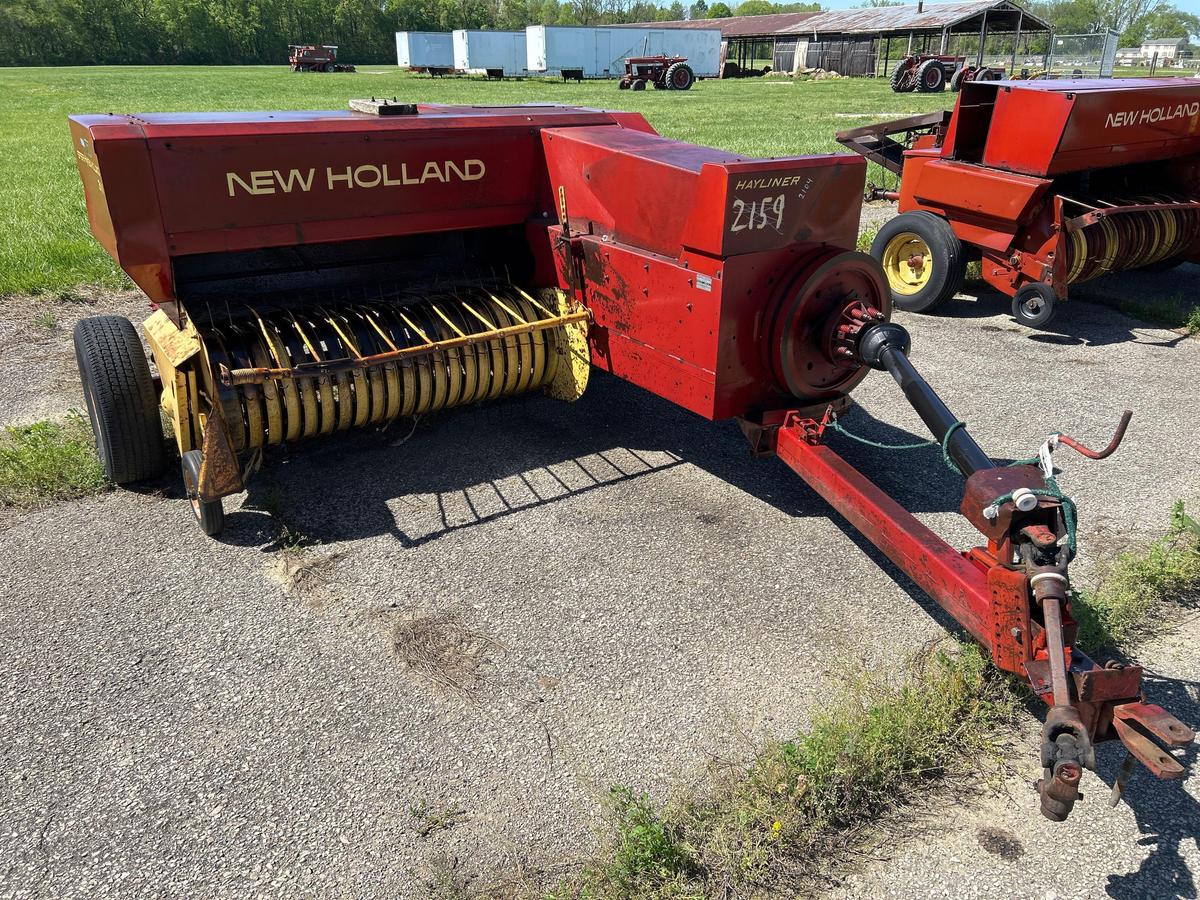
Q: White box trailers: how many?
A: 3